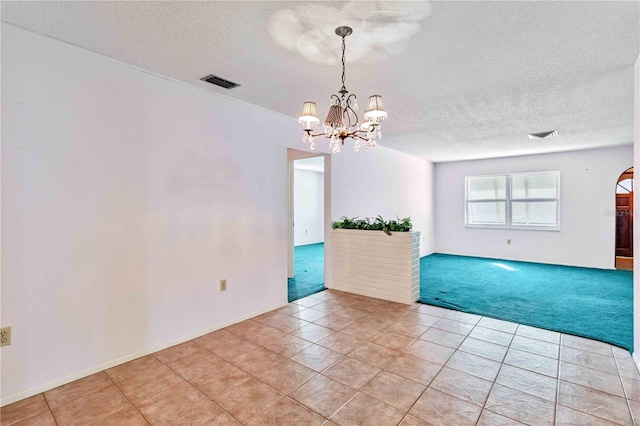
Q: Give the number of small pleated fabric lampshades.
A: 4